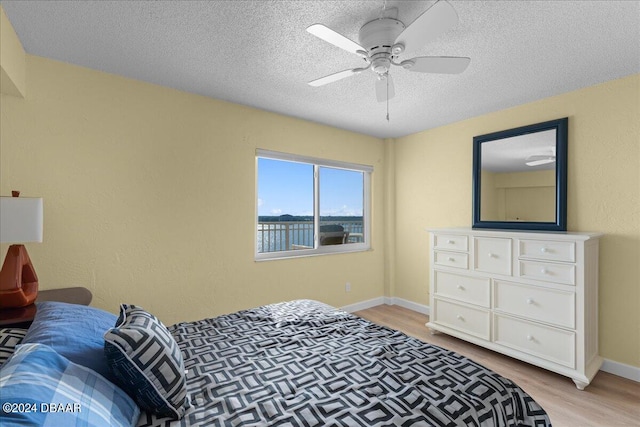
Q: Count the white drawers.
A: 9